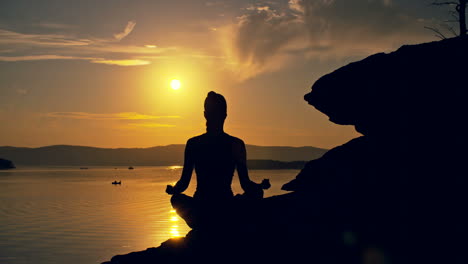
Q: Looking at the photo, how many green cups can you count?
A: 0